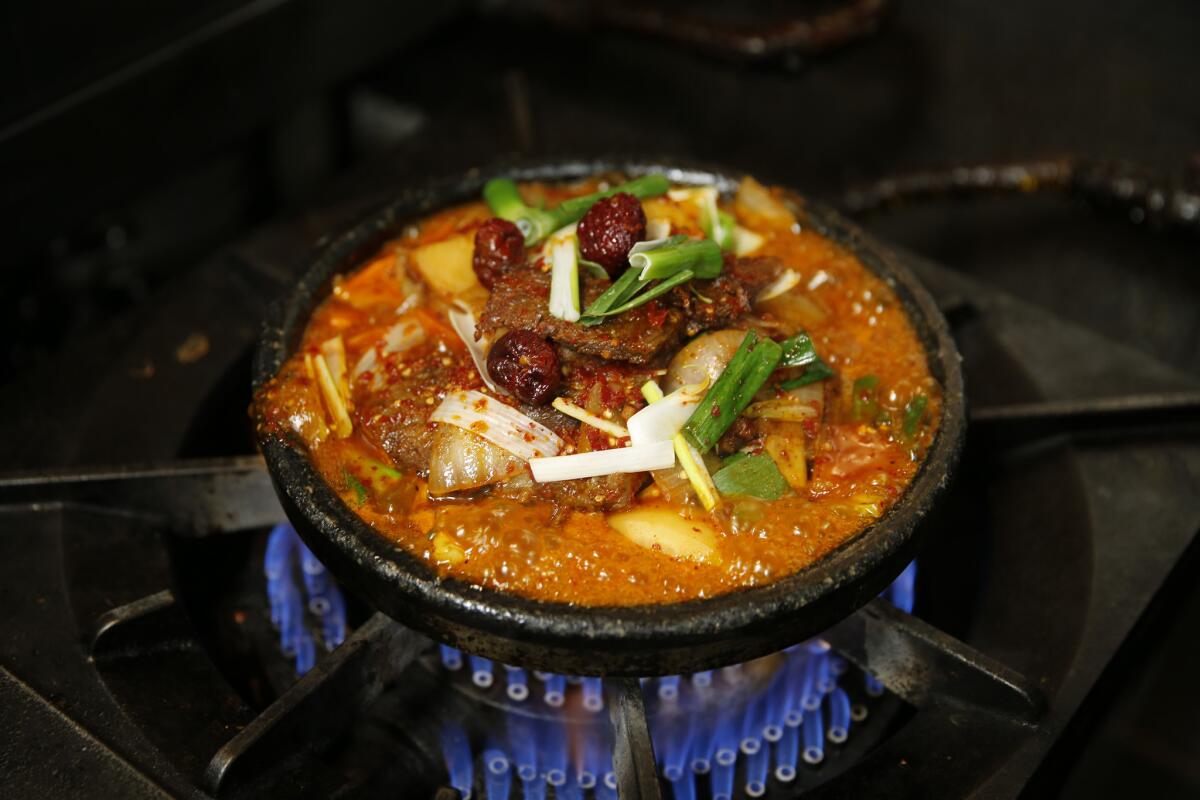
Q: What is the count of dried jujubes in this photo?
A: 3